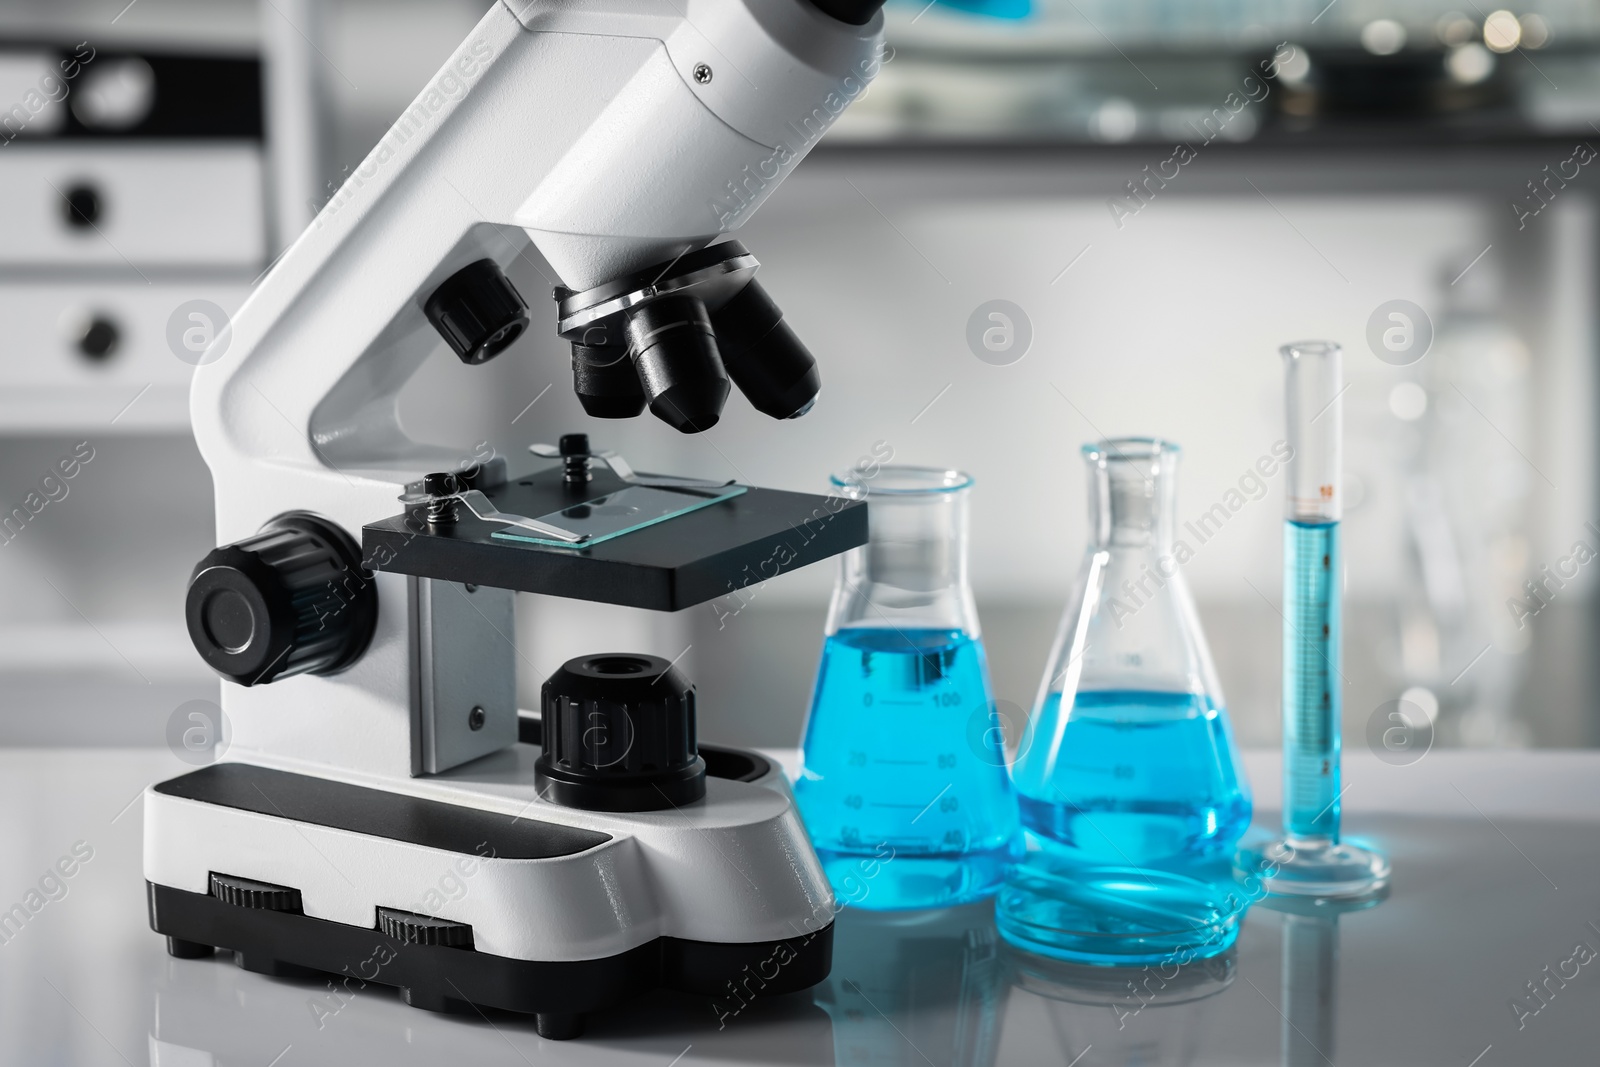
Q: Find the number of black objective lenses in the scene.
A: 3